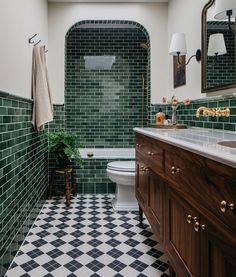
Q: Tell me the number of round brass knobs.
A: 8